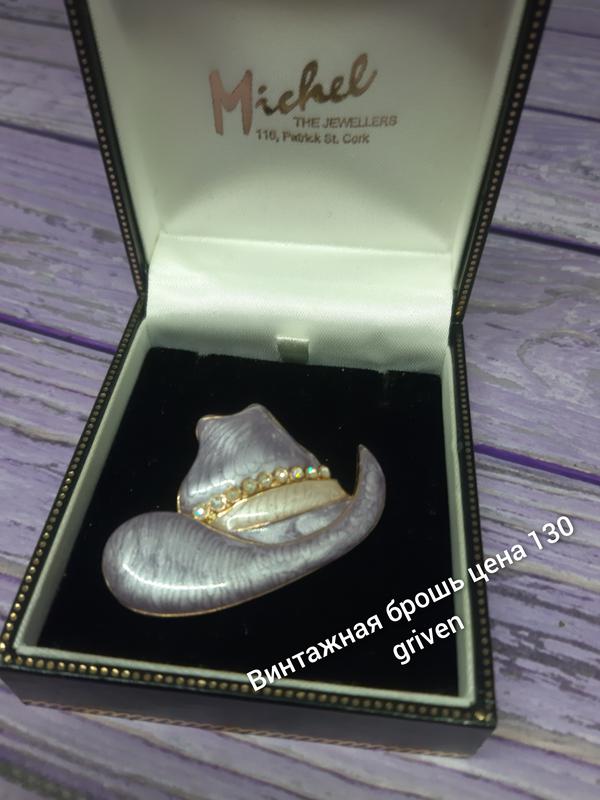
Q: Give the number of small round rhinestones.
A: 9